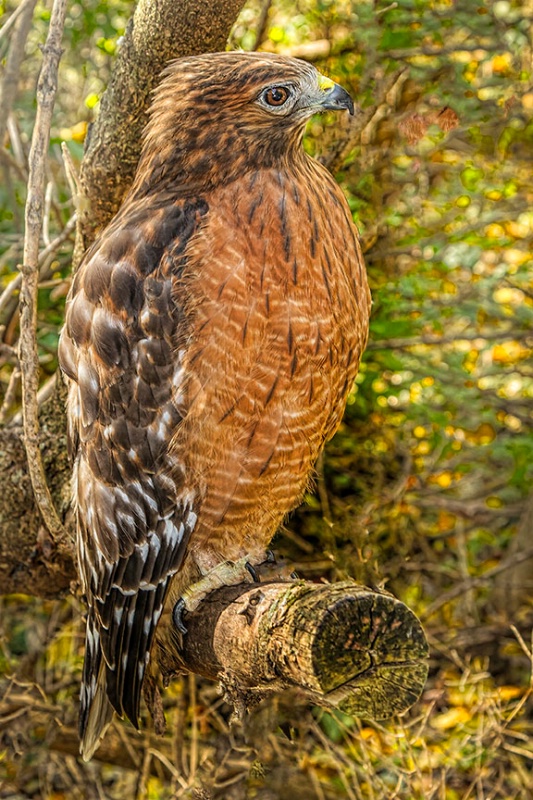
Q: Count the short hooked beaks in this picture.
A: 1